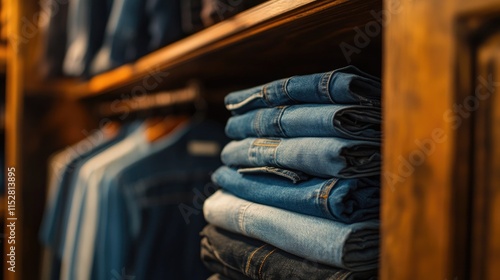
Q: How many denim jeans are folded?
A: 6